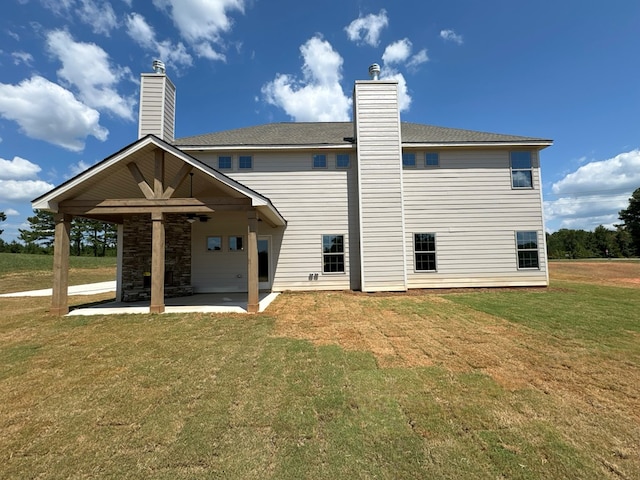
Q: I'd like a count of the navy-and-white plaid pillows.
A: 0